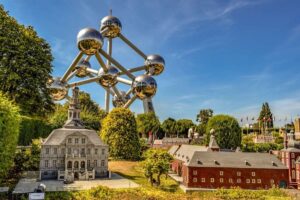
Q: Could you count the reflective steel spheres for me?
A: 8